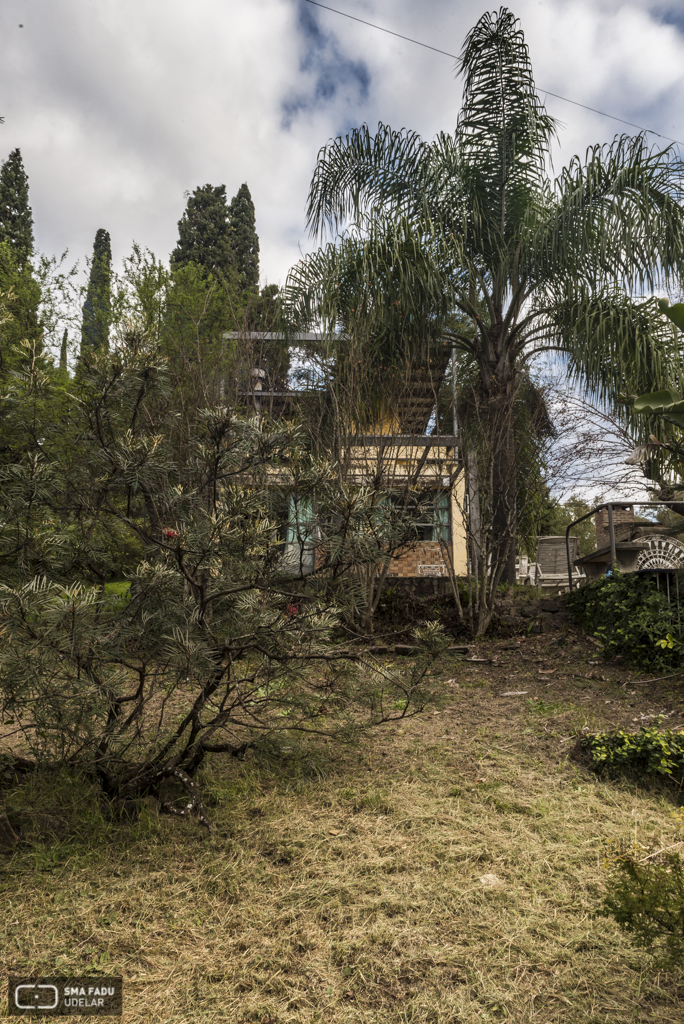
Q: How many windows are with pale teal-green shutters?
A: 2